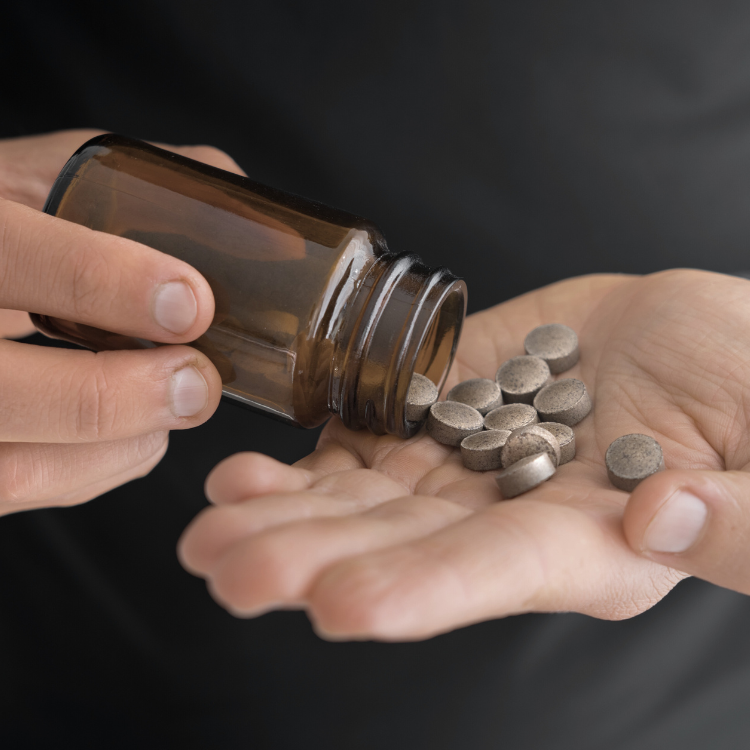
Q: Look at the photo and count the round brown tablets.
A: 12